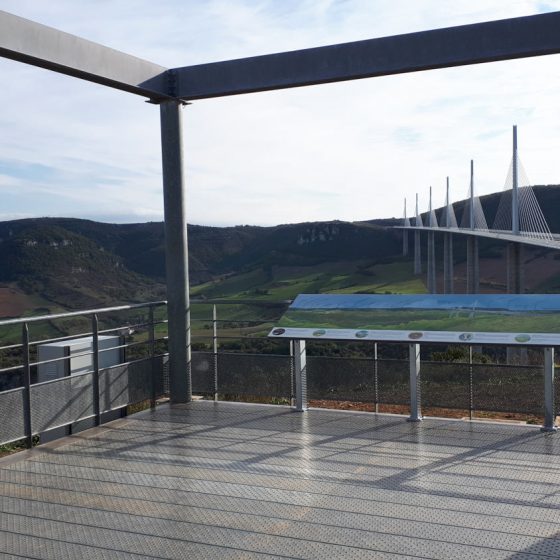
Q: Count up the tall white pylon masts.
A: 6